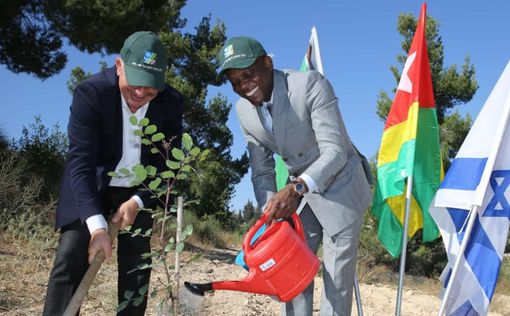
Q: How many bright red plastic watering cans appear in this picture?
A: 1